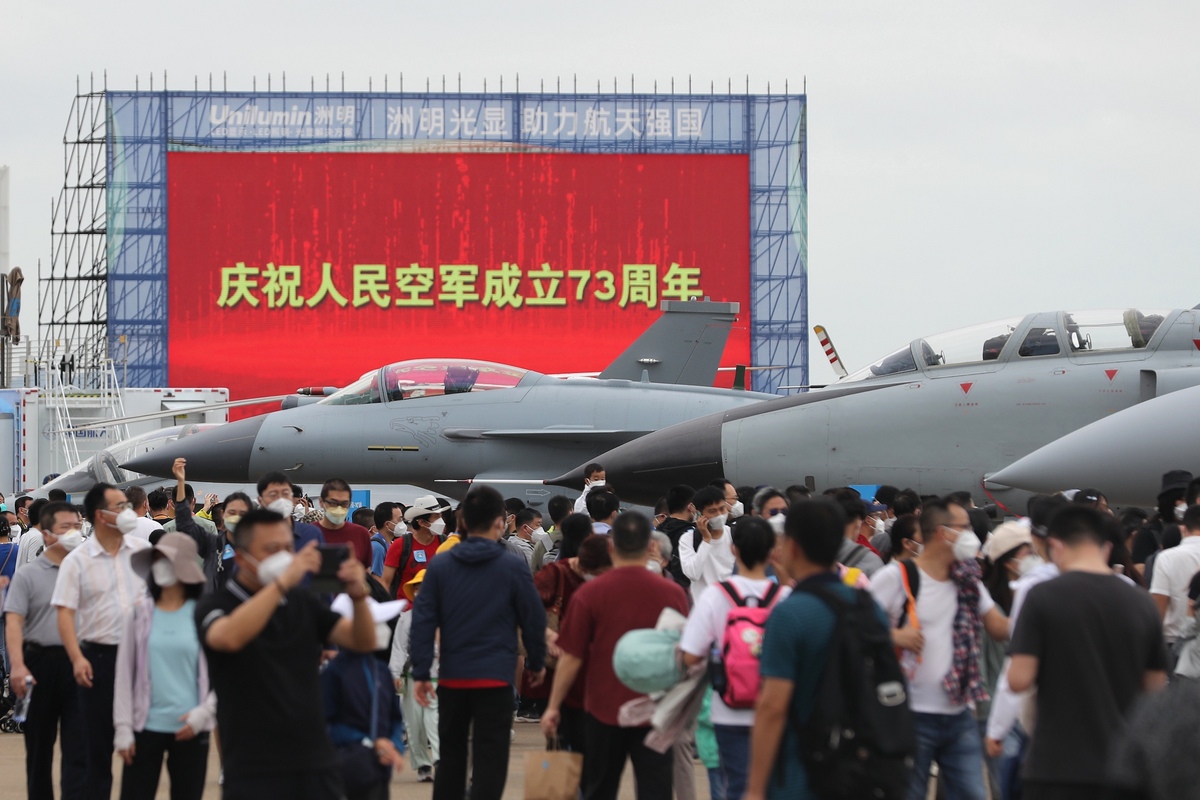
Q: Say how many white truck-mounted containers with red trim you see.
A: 1